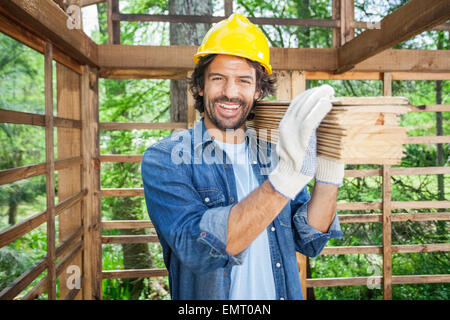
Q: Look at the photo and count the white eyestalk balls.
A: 0